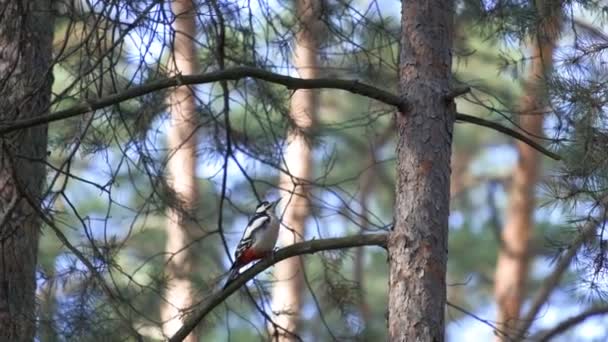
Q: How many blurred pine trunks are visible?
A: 3